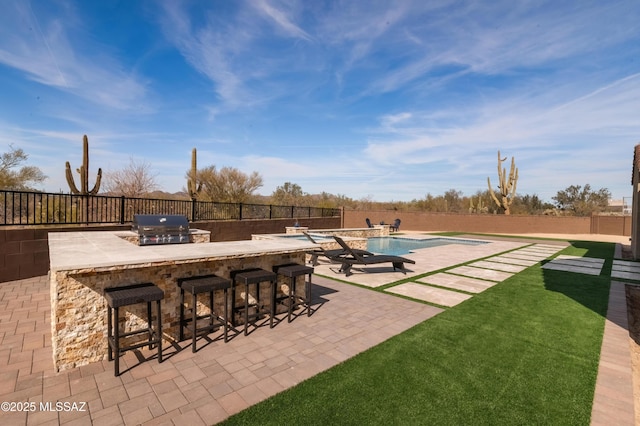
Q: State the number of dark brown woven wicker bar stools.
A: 4